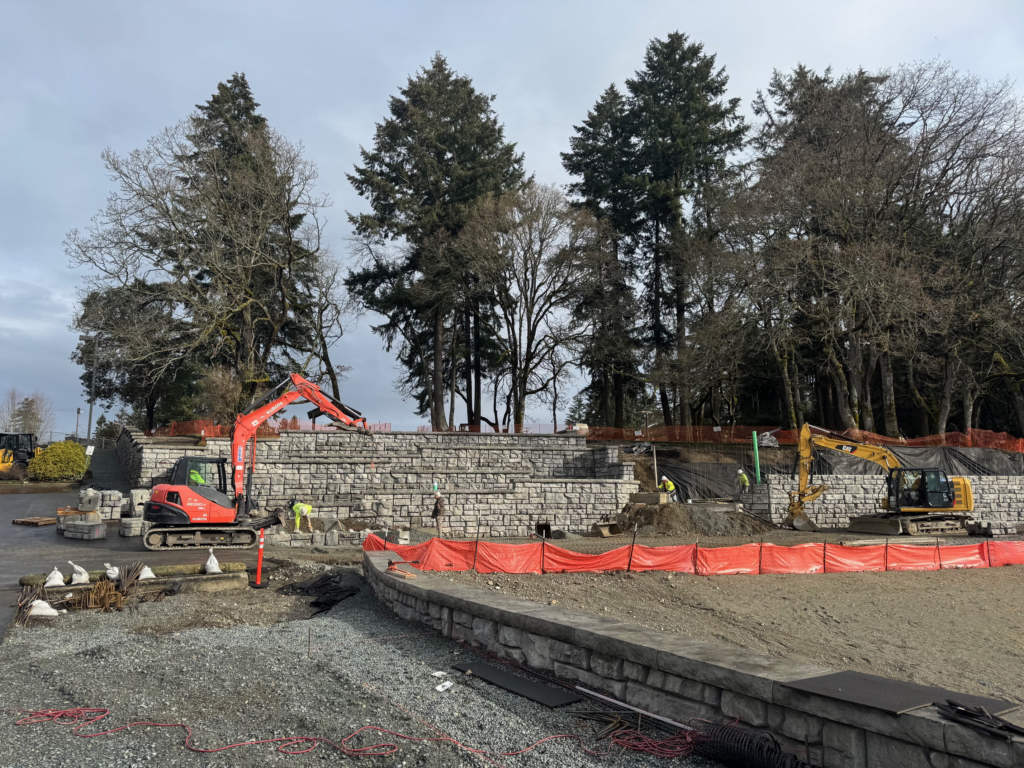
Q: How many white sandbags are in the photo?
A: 6